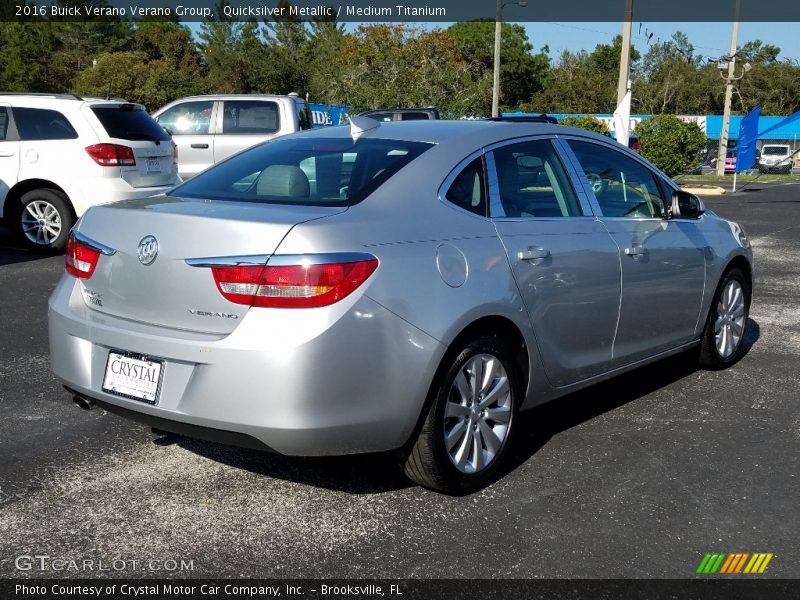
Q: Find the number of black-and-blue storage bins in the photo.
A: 0